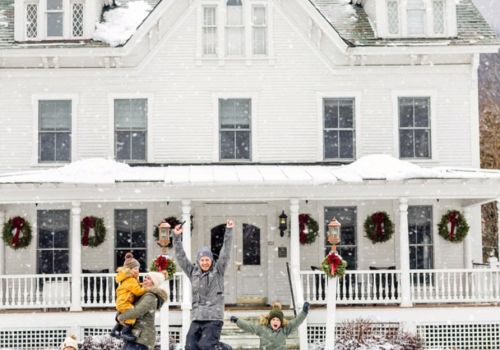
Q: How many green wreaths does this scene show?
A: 8